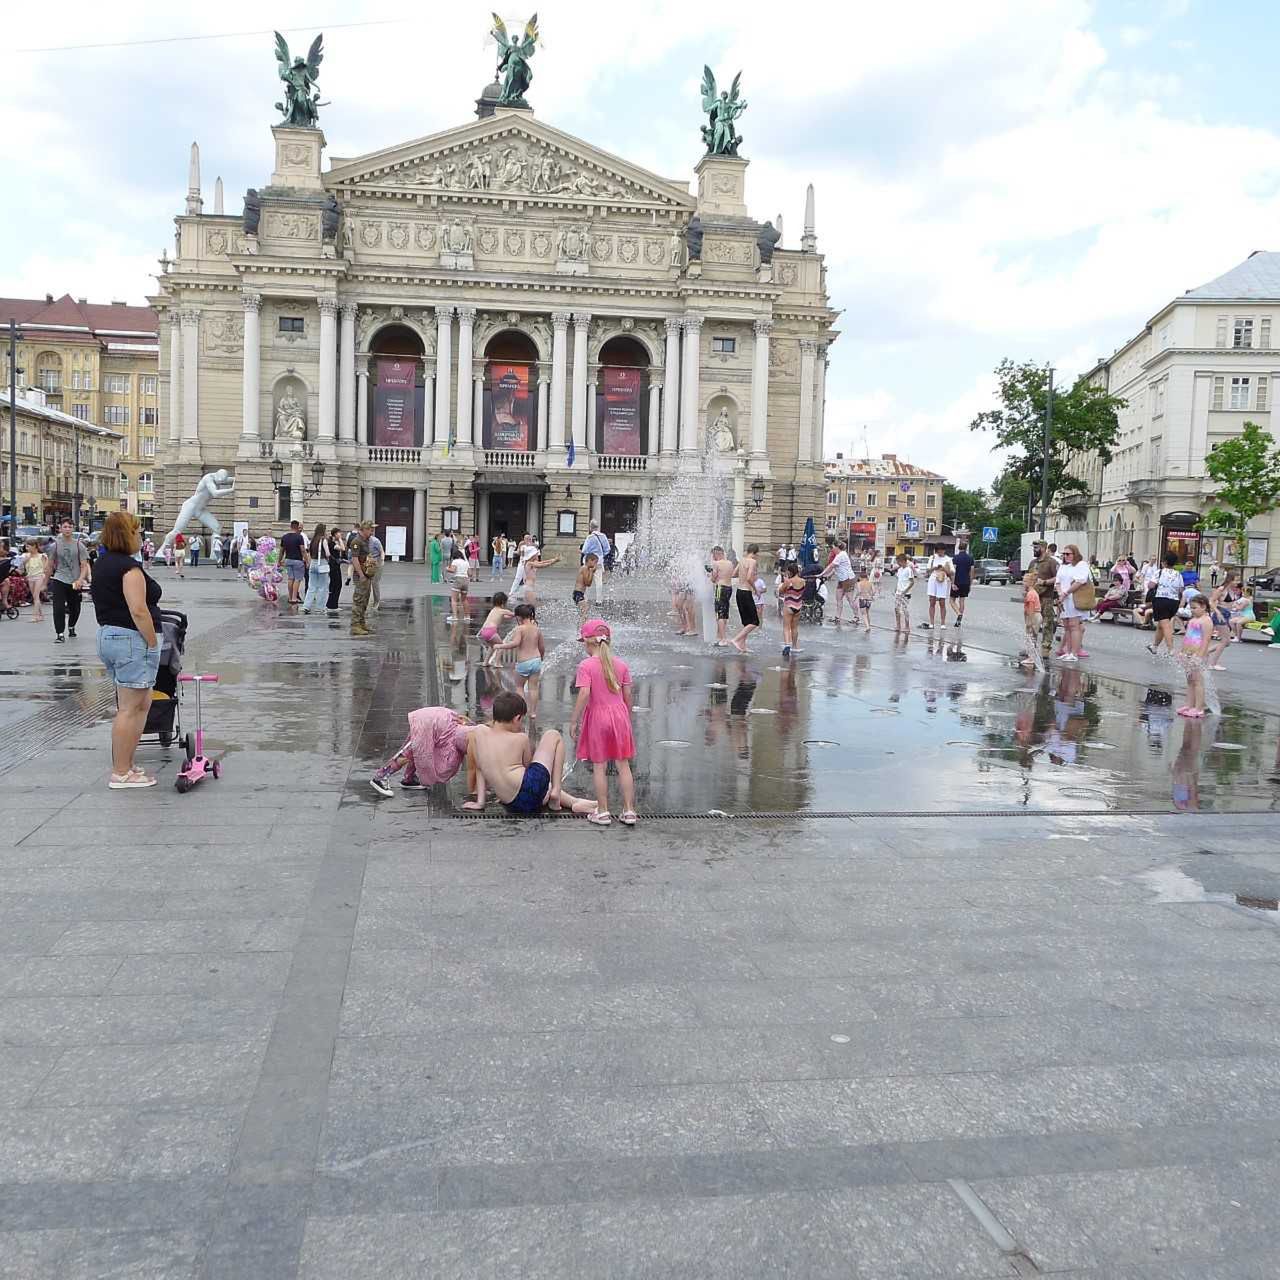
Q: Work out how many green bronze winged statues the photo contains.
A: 3